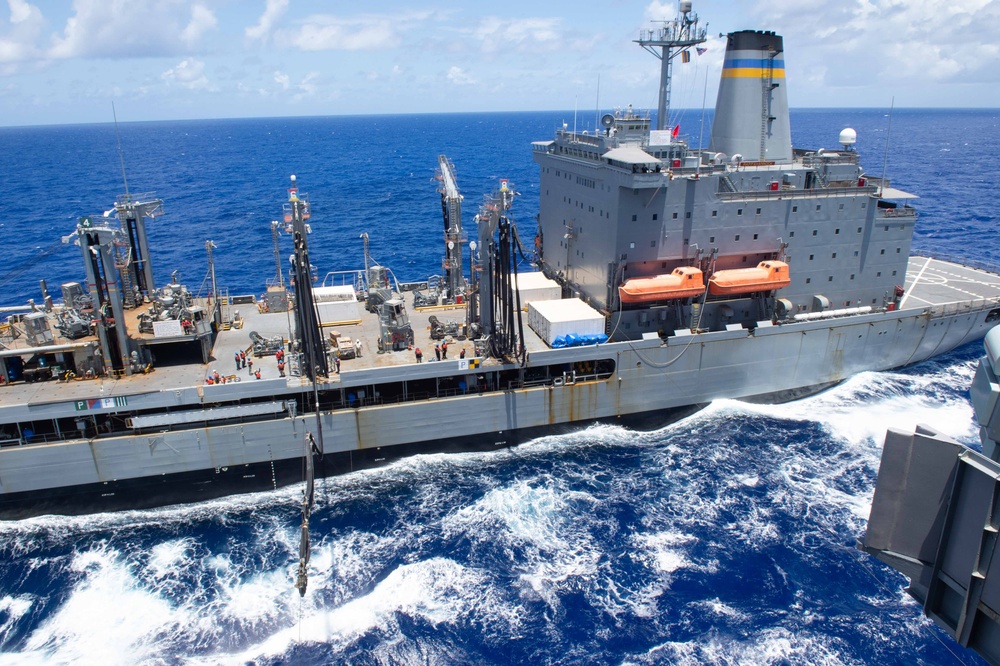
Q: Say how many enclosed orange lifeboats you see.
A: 2